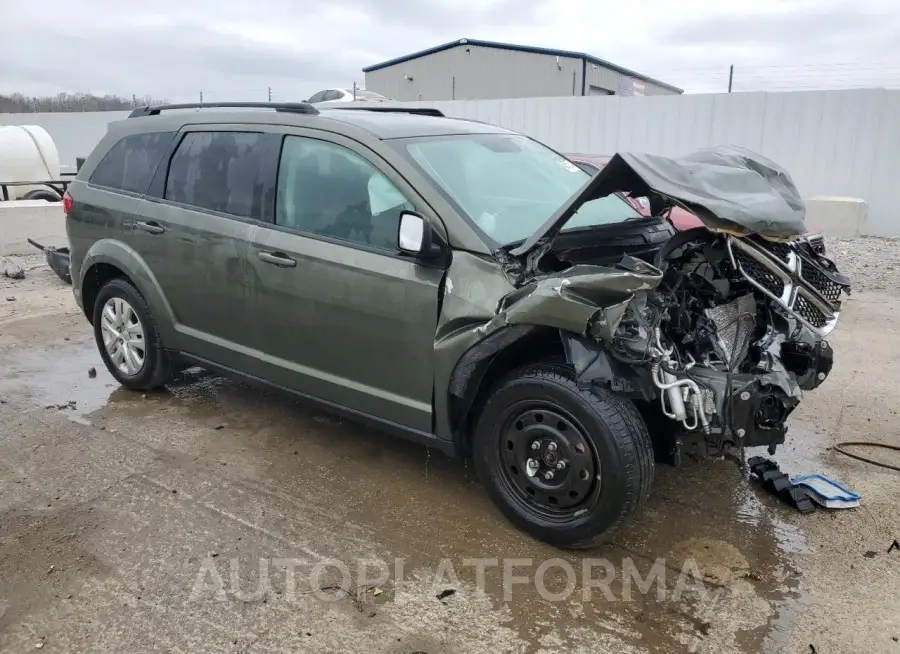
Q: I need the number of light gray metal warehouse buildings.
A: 1